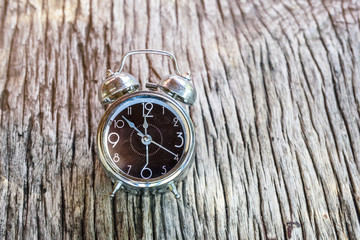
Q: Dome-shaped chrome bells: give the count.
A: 2